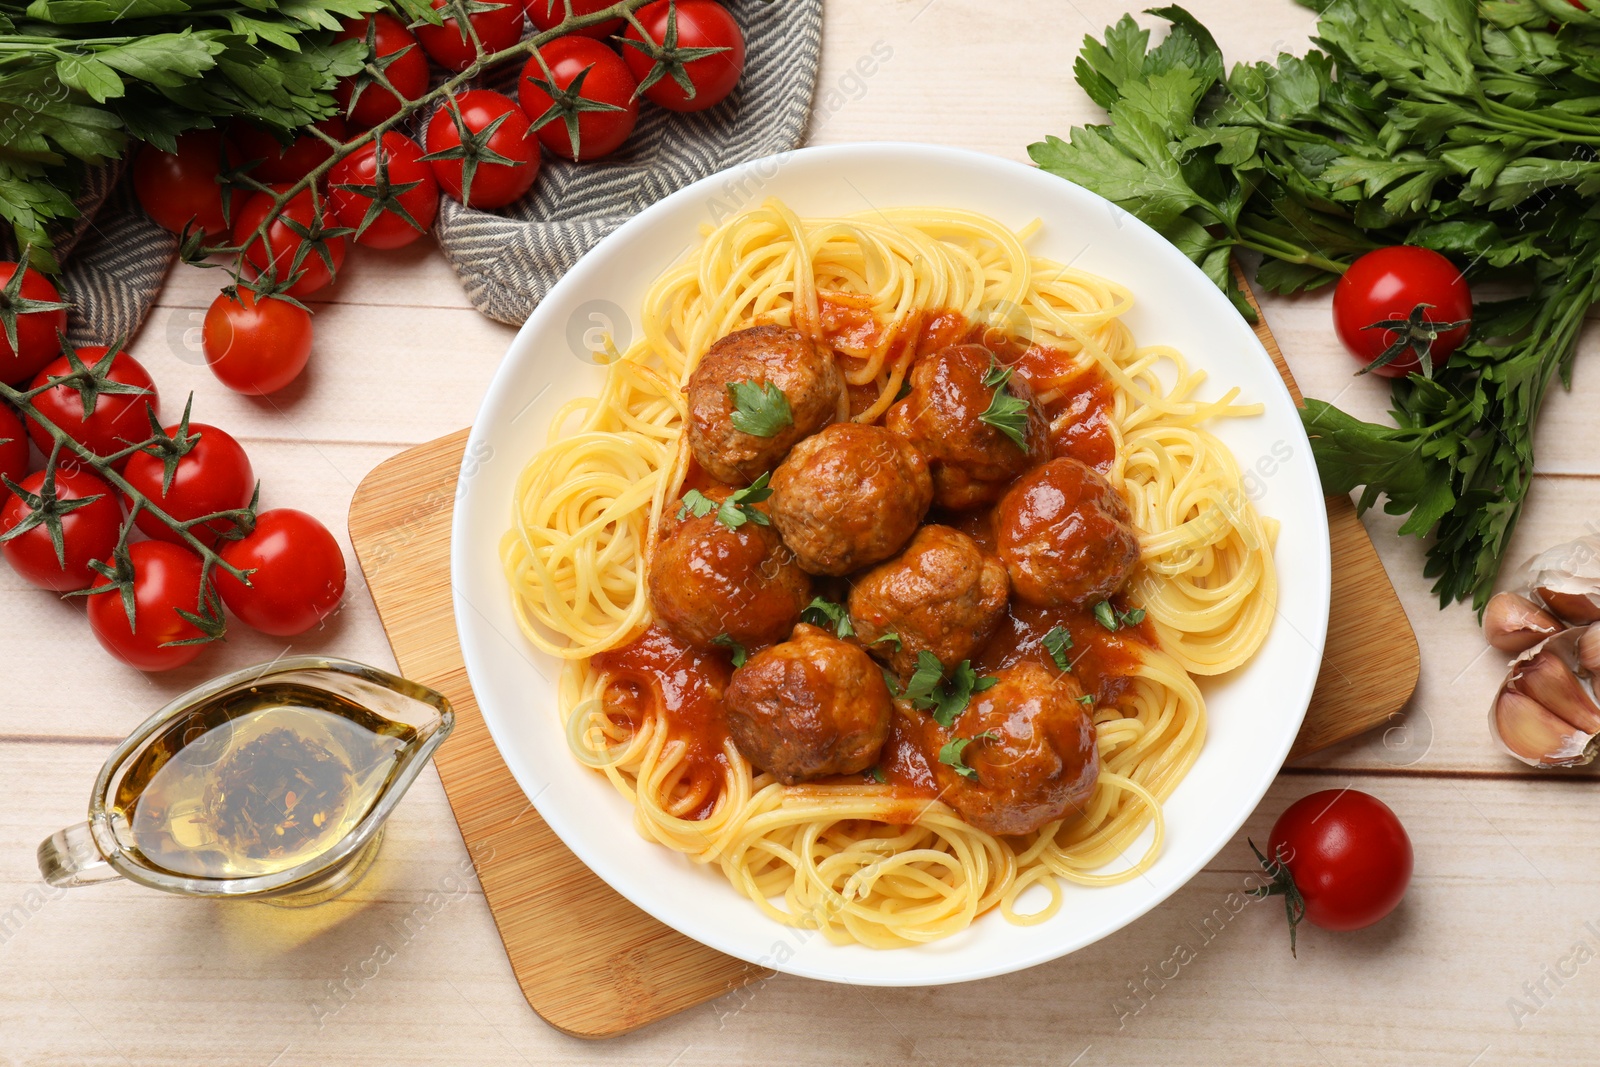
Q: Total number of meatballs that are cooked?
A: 8